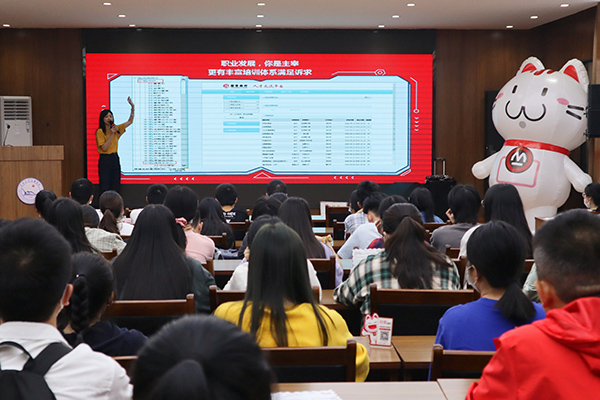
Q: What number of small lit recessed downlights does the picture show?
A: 13